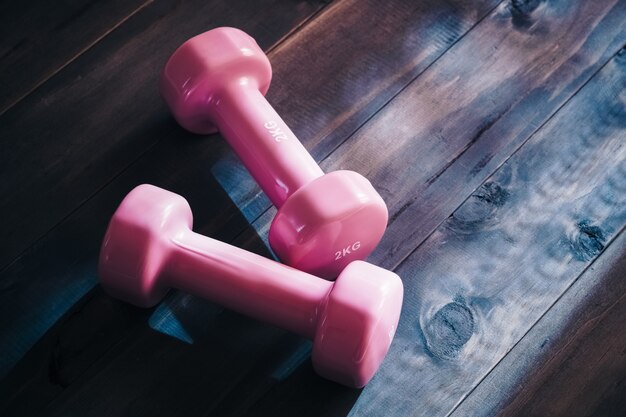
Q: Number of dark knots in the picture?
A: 4